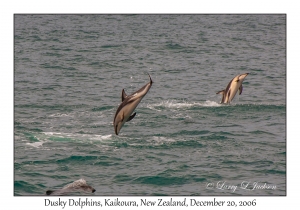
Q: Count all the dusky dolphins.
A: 3